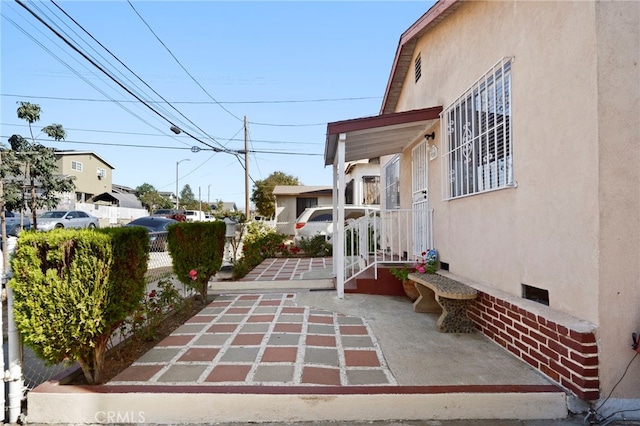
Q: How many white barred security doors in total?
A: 1